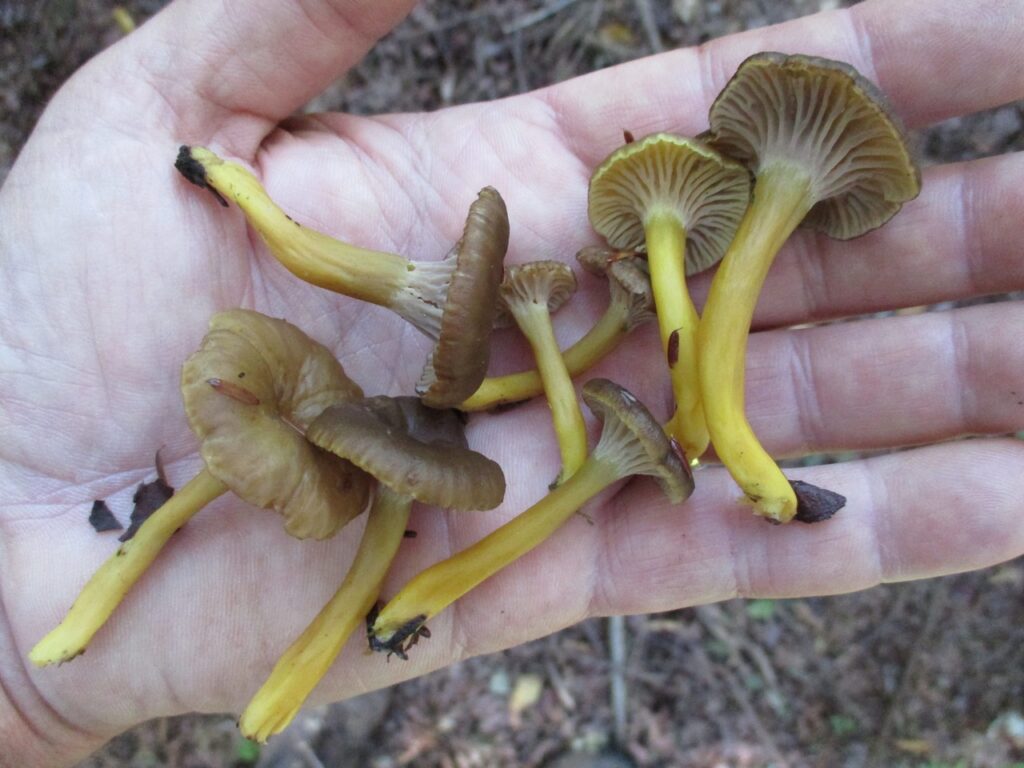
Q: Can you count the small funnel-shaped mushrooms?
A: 8